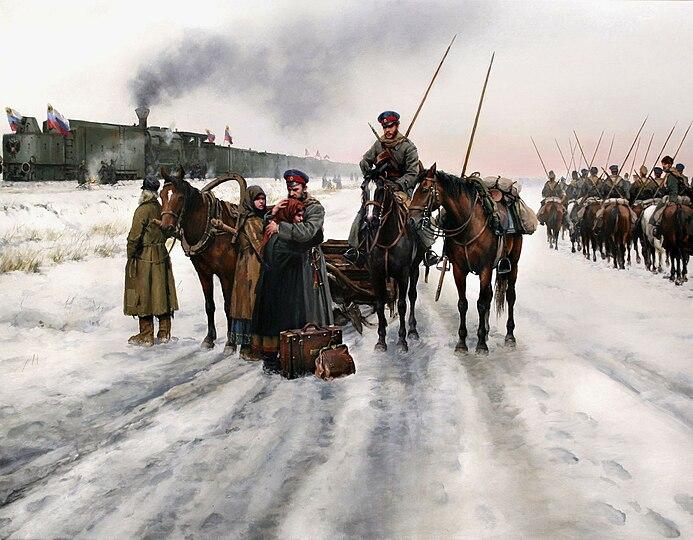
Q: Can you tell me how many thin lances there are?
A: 15